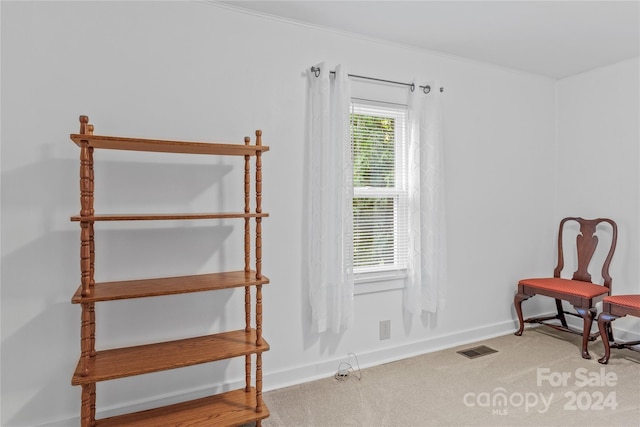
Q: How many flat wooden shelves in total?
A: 5